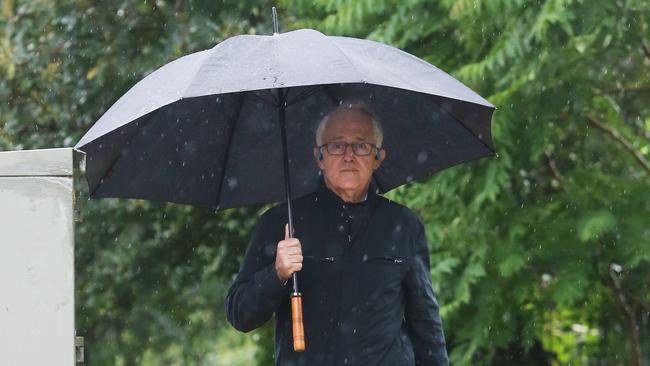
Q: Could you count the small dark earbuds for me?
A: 2